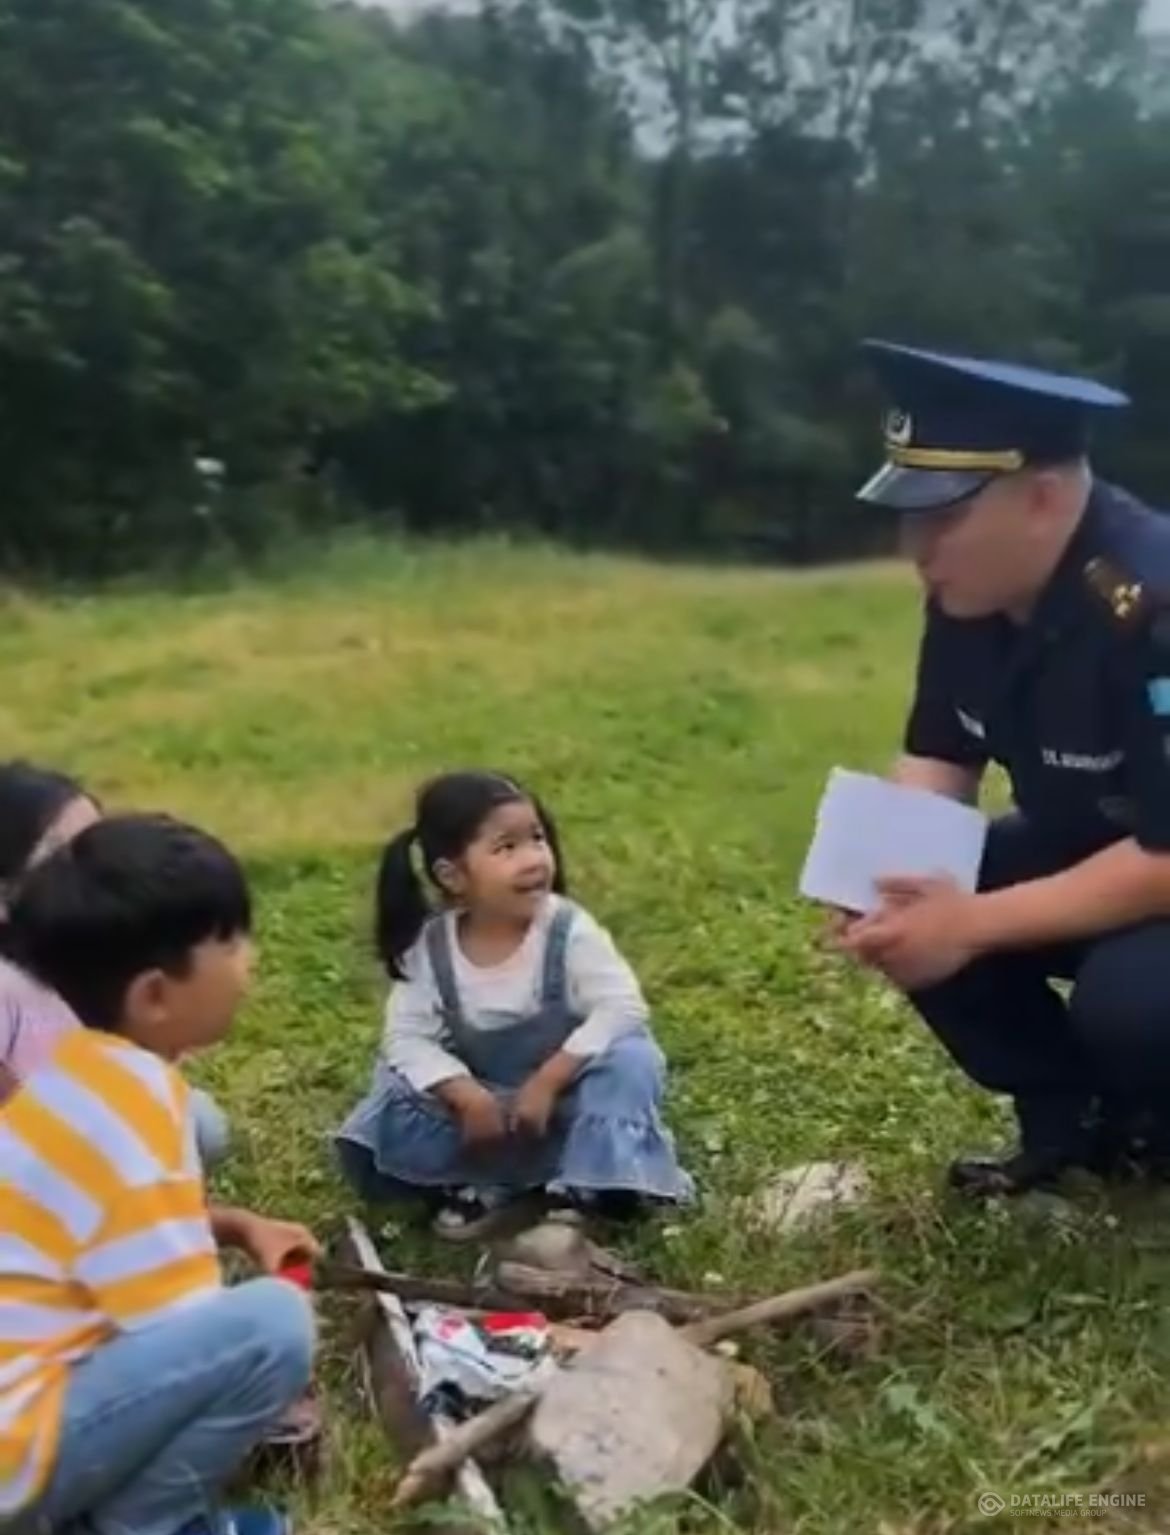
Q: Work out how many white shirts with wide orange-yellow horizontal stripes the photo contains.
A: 1